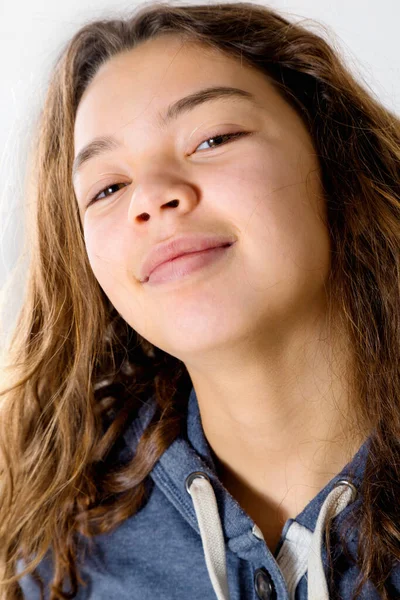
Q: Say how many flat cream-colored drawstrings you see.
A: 2